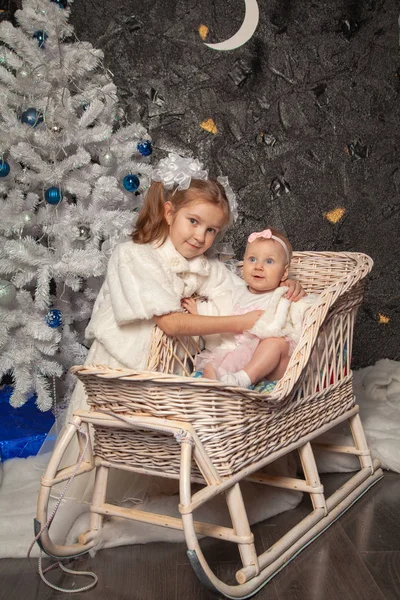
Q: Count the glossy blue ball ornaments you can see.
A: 8